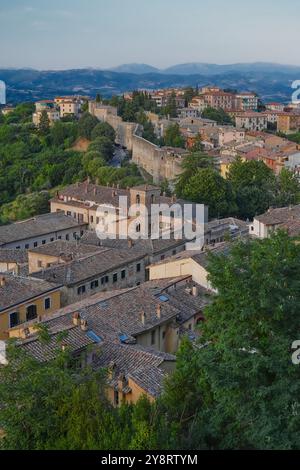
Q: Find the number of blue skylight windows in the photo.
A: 3